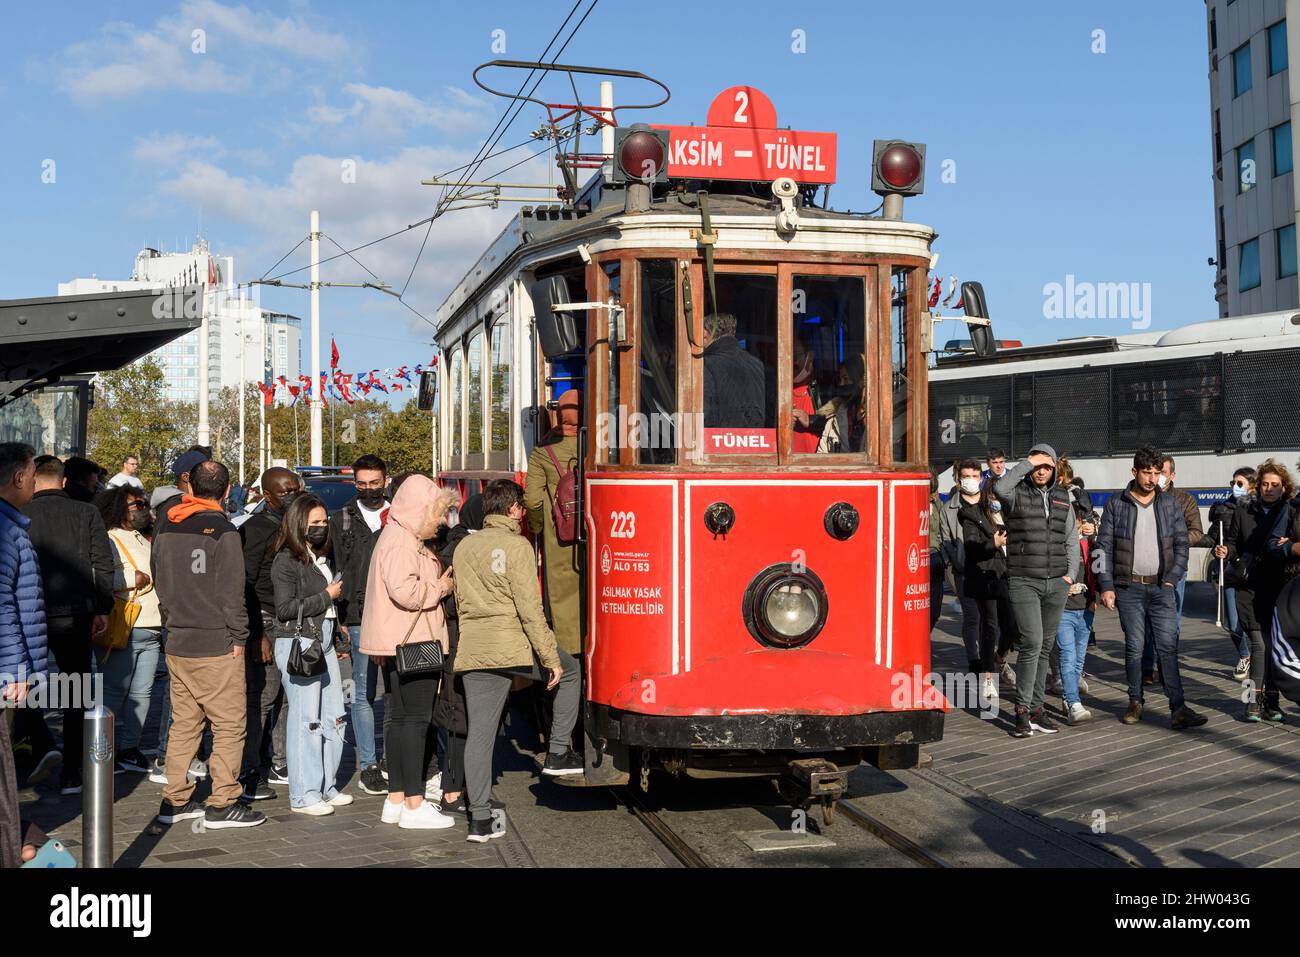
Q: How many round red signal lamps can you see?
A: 2